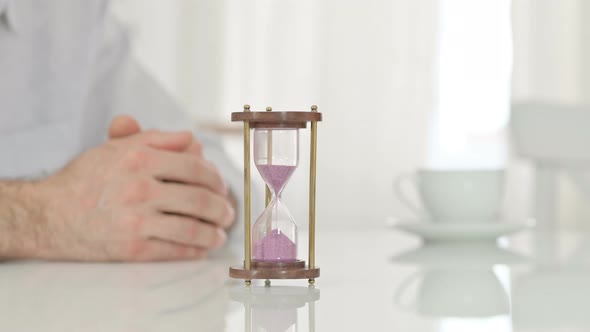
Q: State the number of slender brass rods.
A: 3